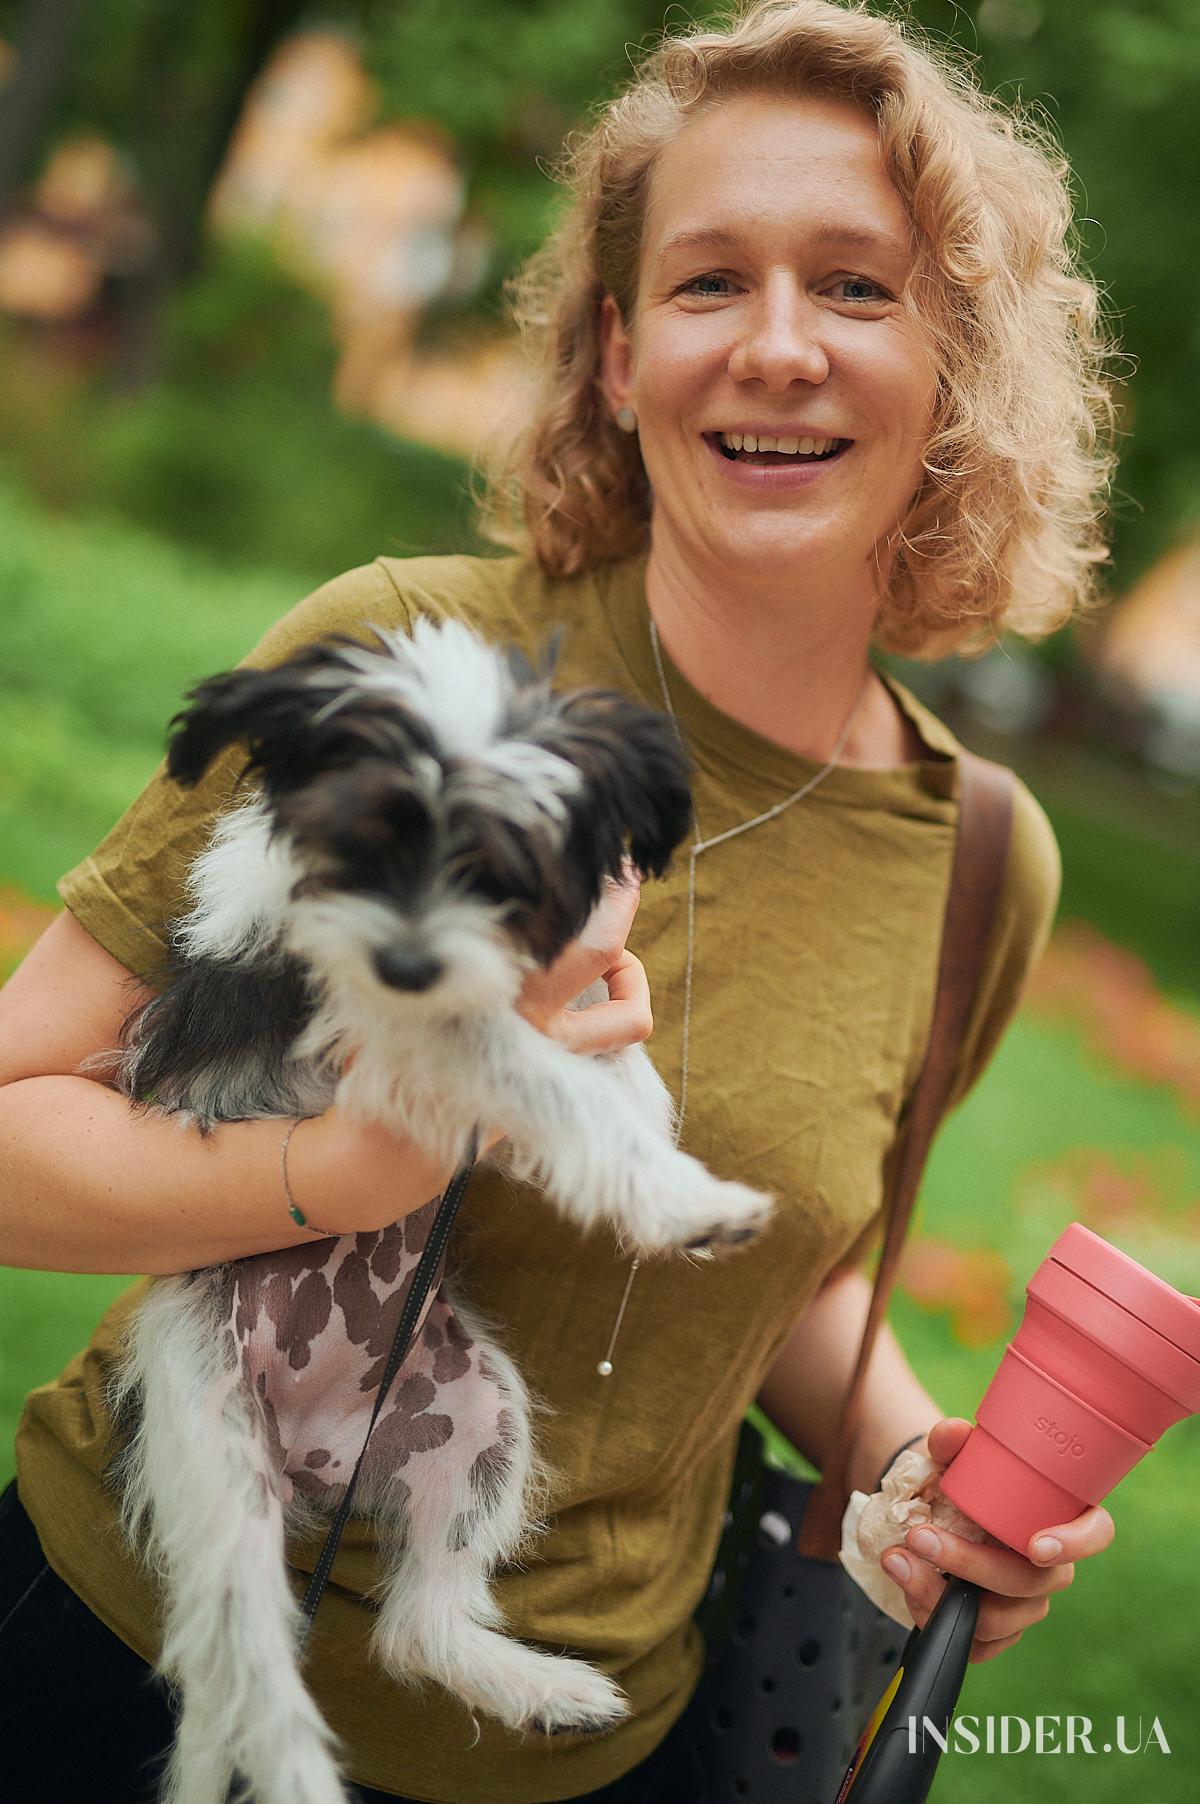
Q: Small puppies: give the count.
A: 1